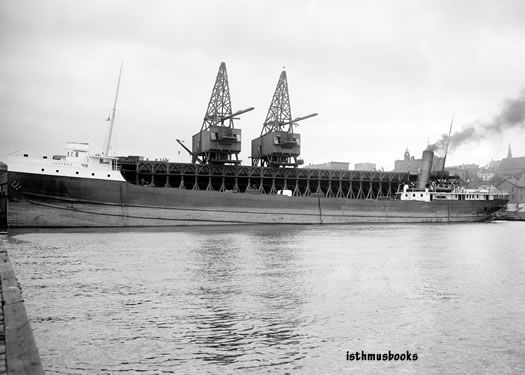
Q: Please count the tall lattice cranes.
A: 2